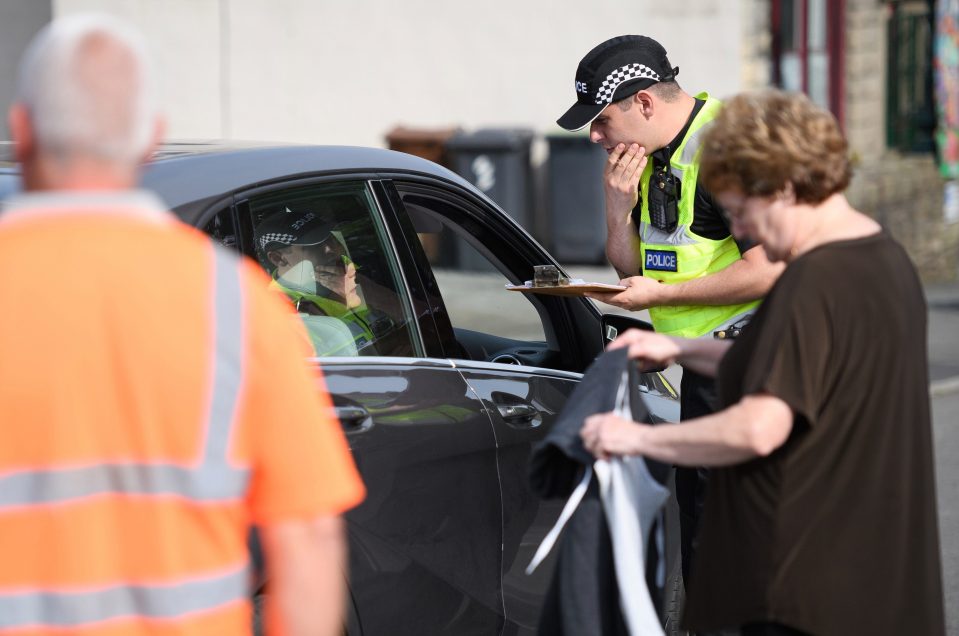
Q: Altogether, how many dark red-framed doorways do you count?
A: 1